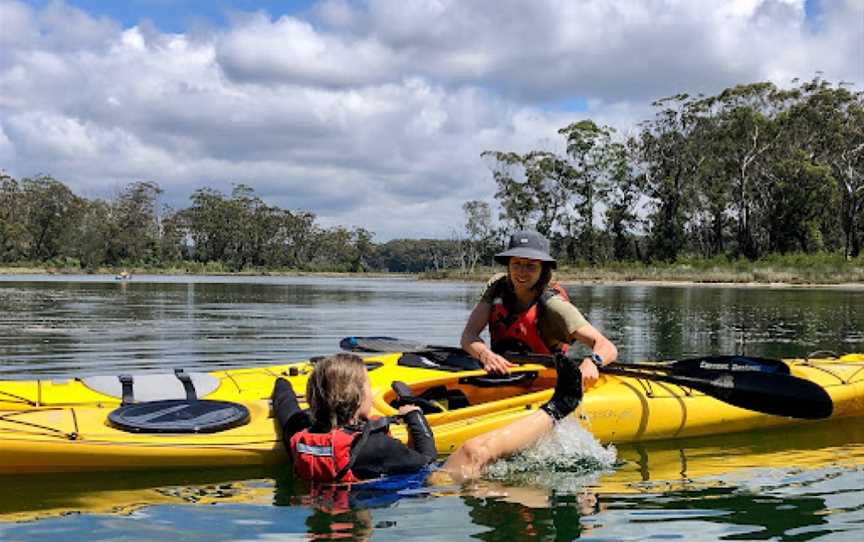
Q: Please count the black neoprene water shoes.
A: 1